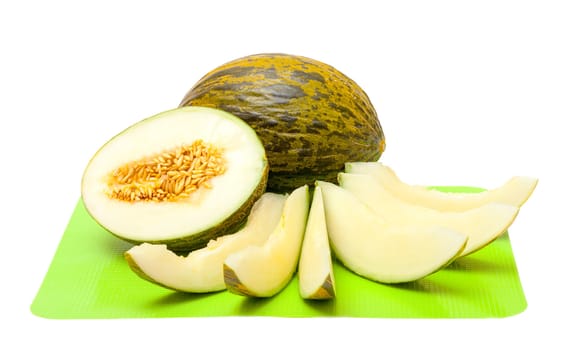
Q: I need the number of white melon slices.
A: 6